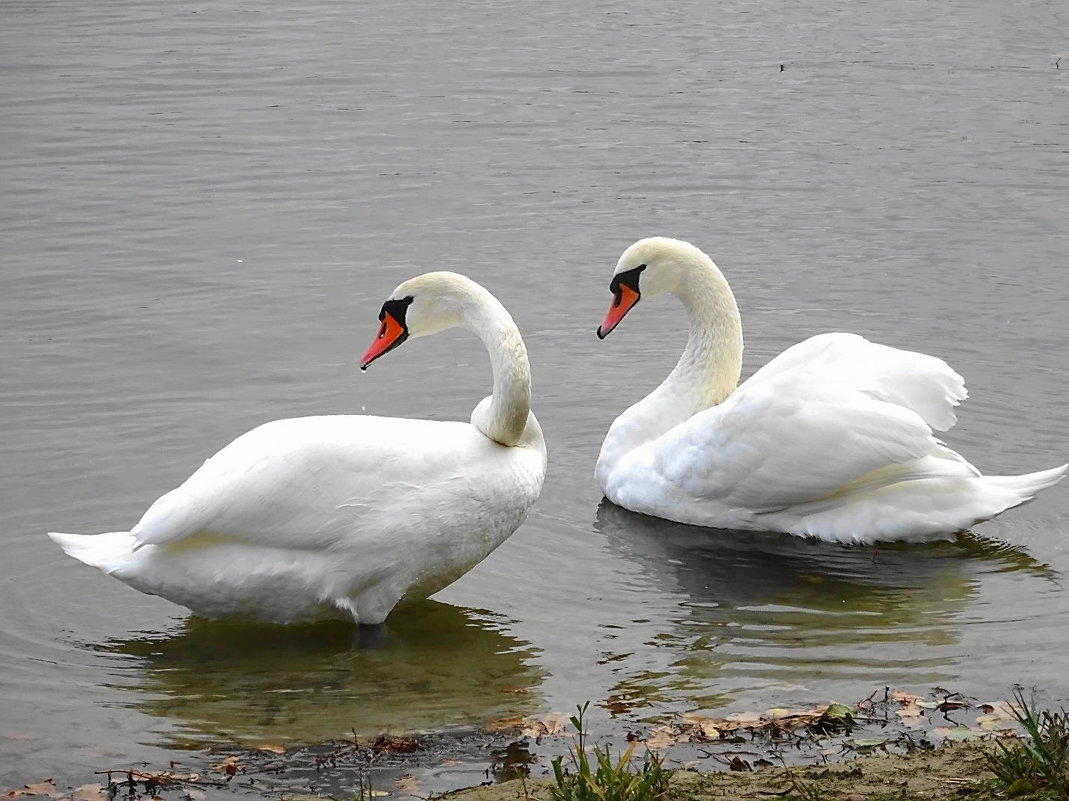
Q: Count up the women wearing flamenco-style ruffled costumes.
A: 0